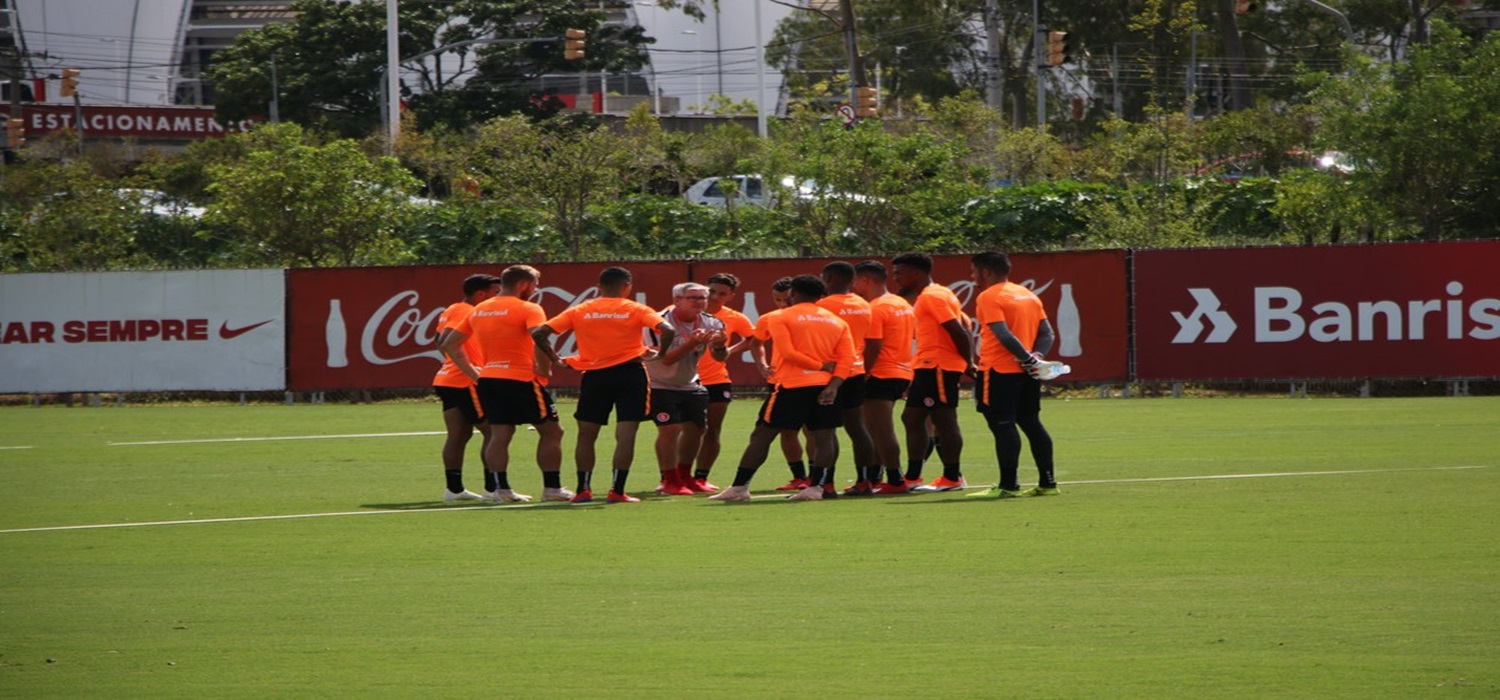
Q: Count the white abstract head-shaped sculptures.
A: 0